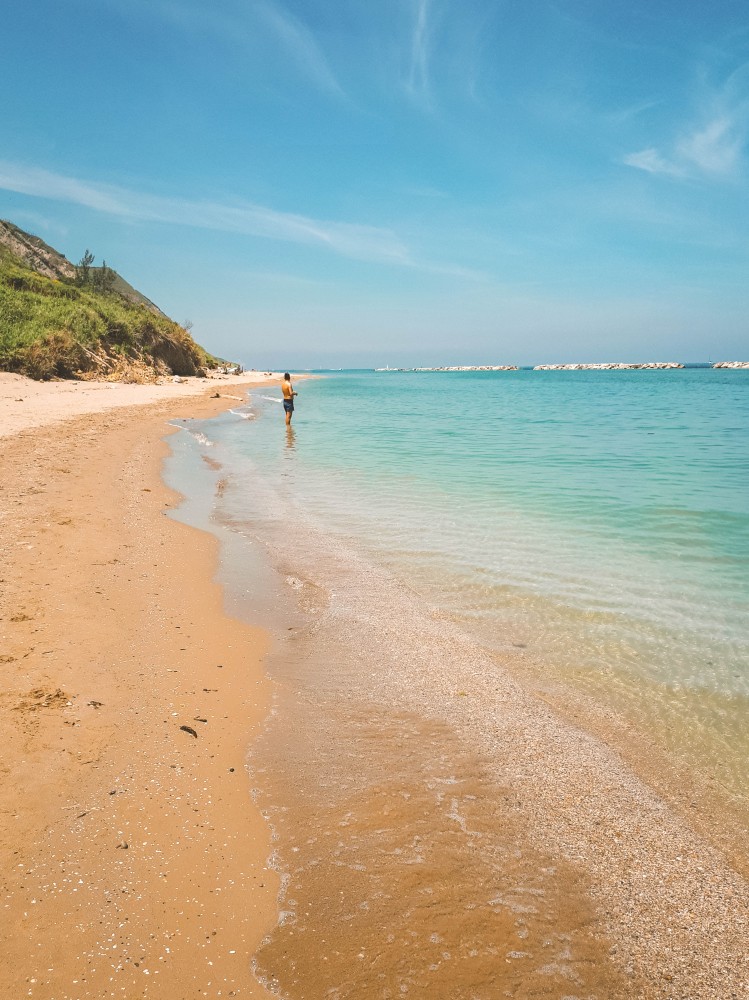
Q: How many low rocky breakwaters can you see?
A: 3